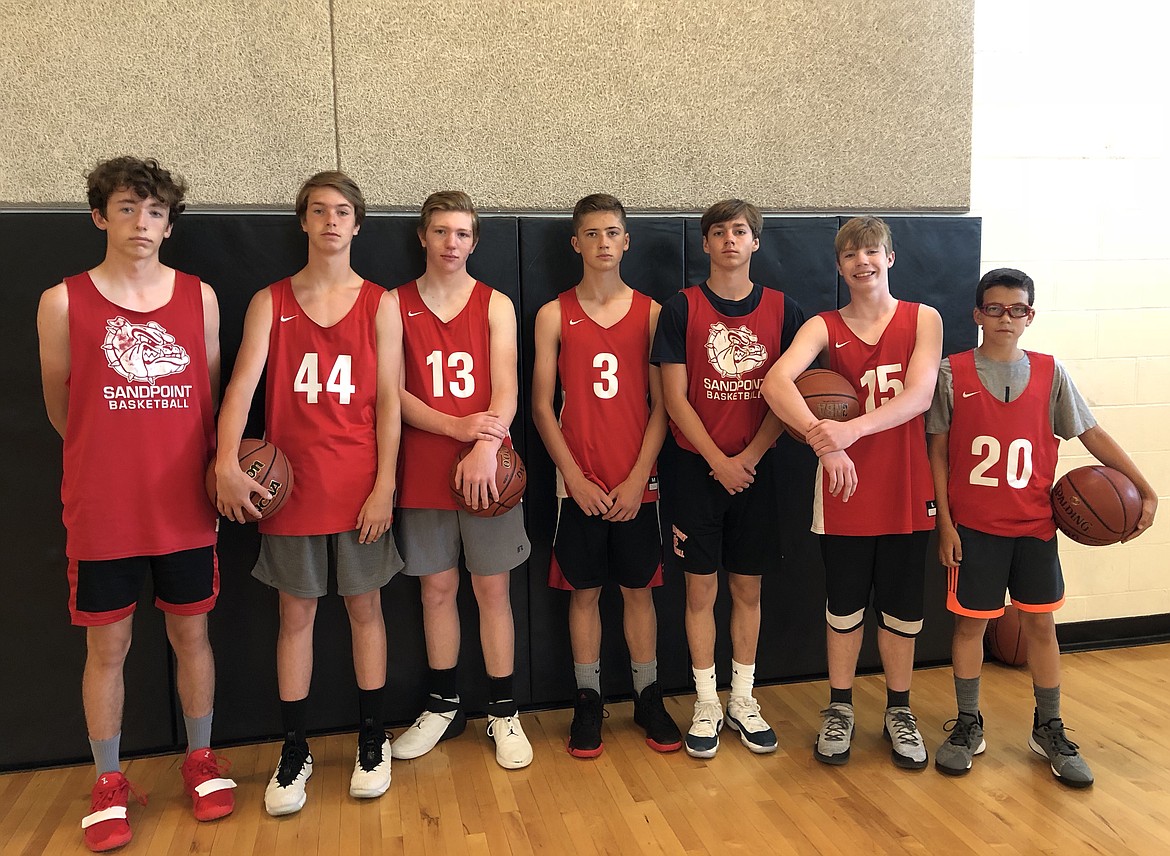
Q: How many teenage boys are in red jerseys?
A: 7